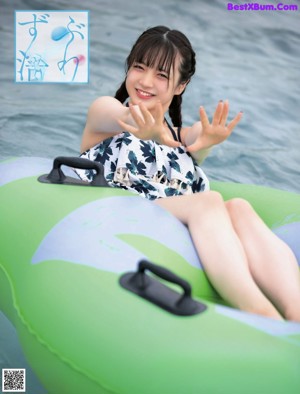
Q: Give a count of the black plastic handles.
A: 2